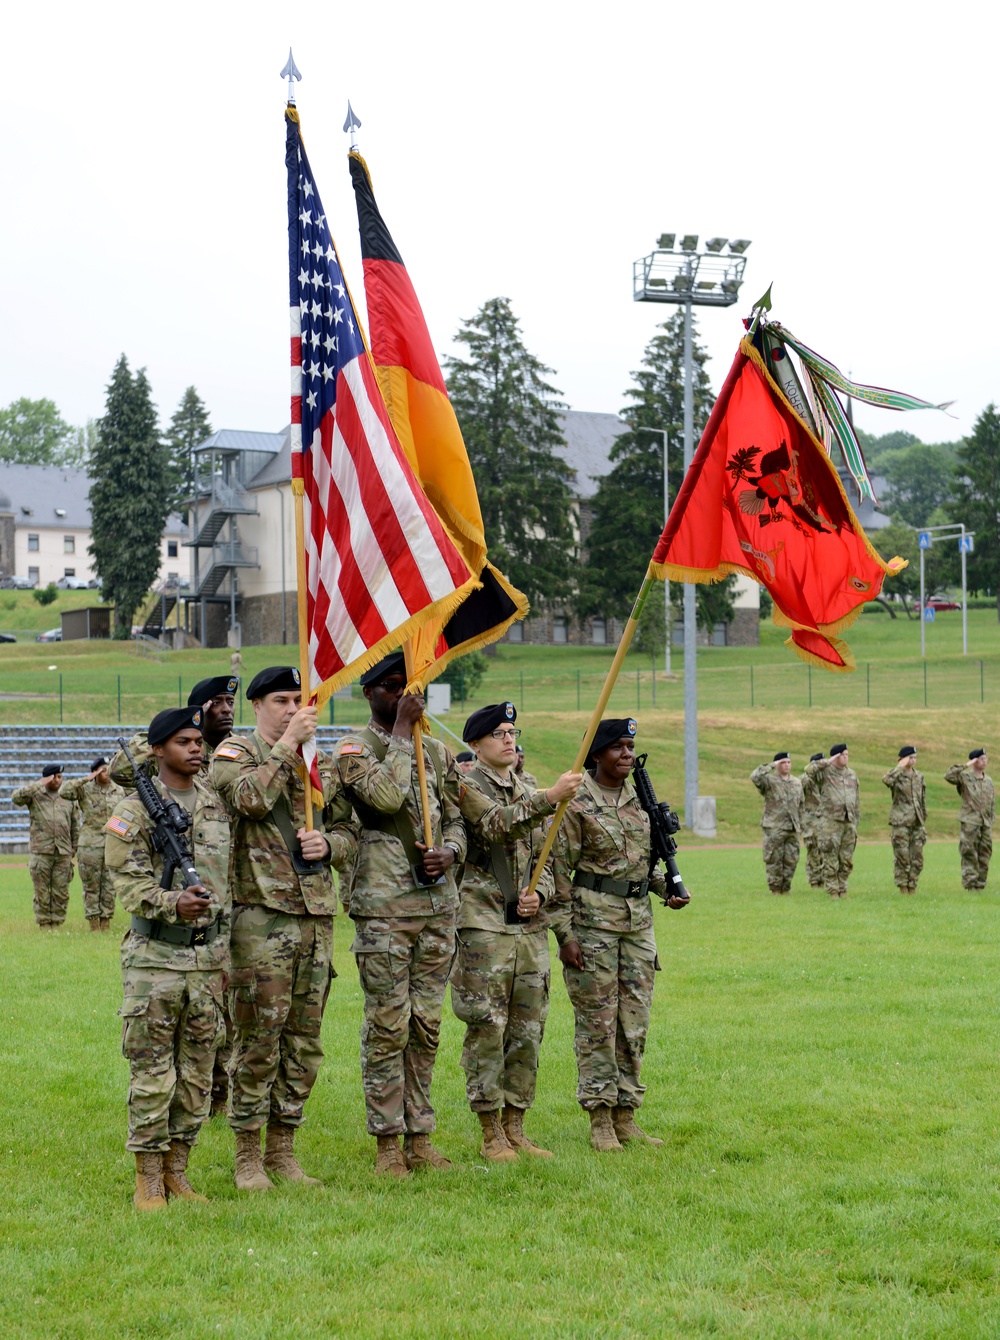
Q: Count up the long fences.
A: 1